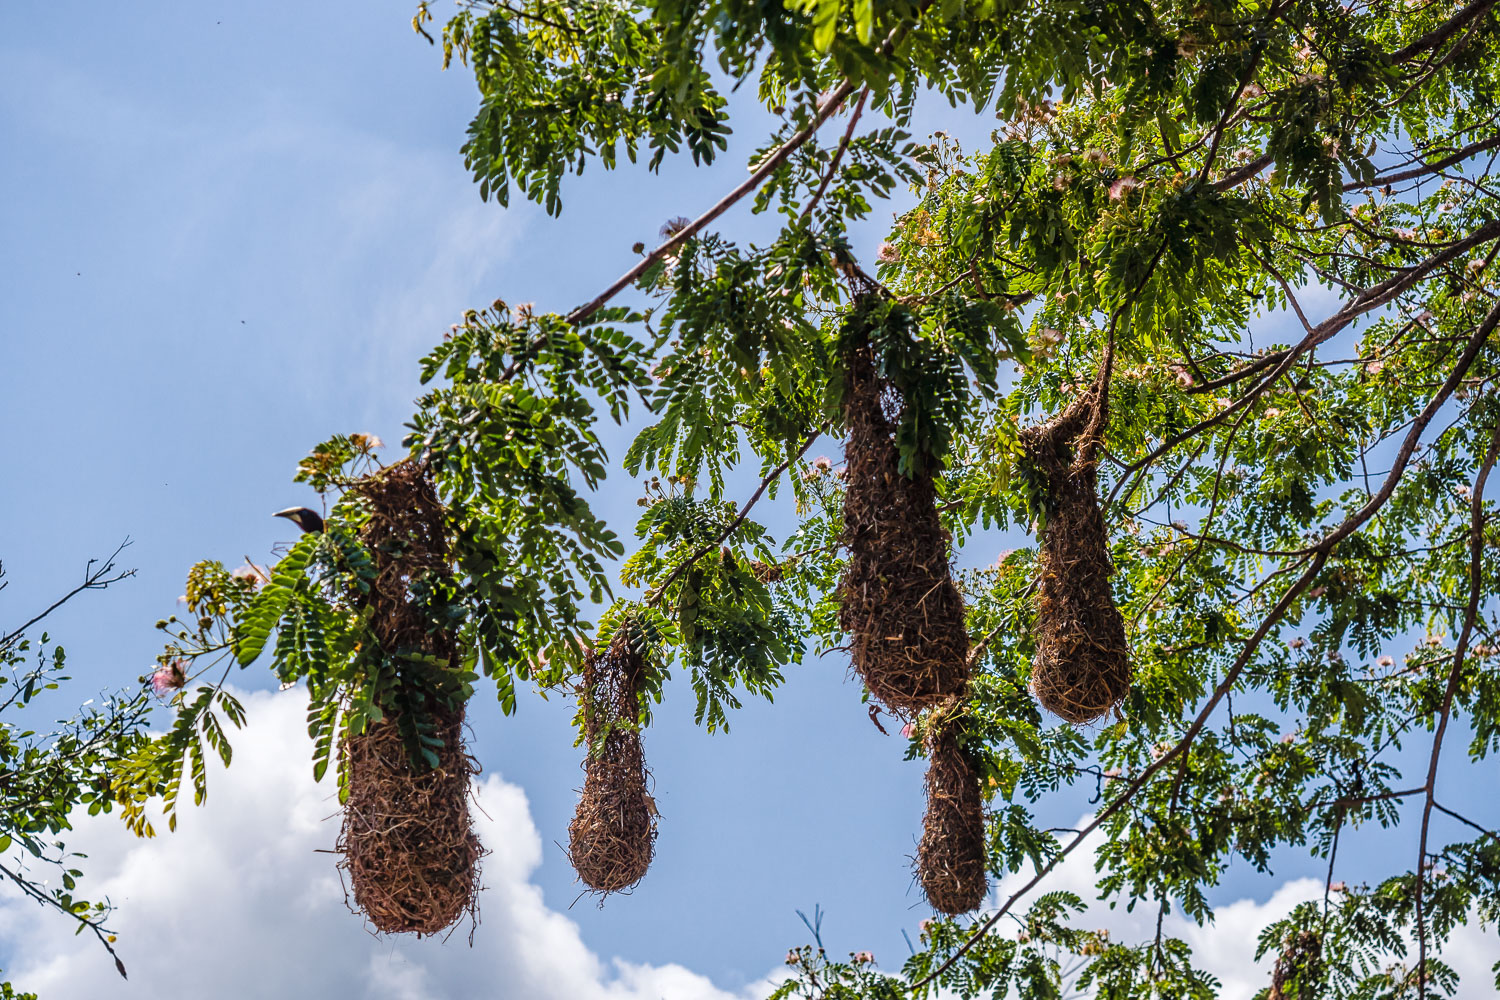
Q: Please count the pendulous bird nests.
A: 5